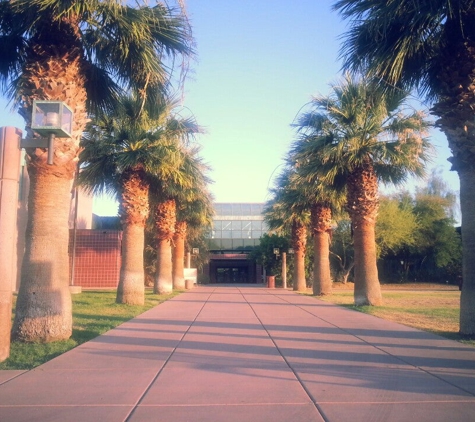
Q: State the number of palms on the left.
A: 4